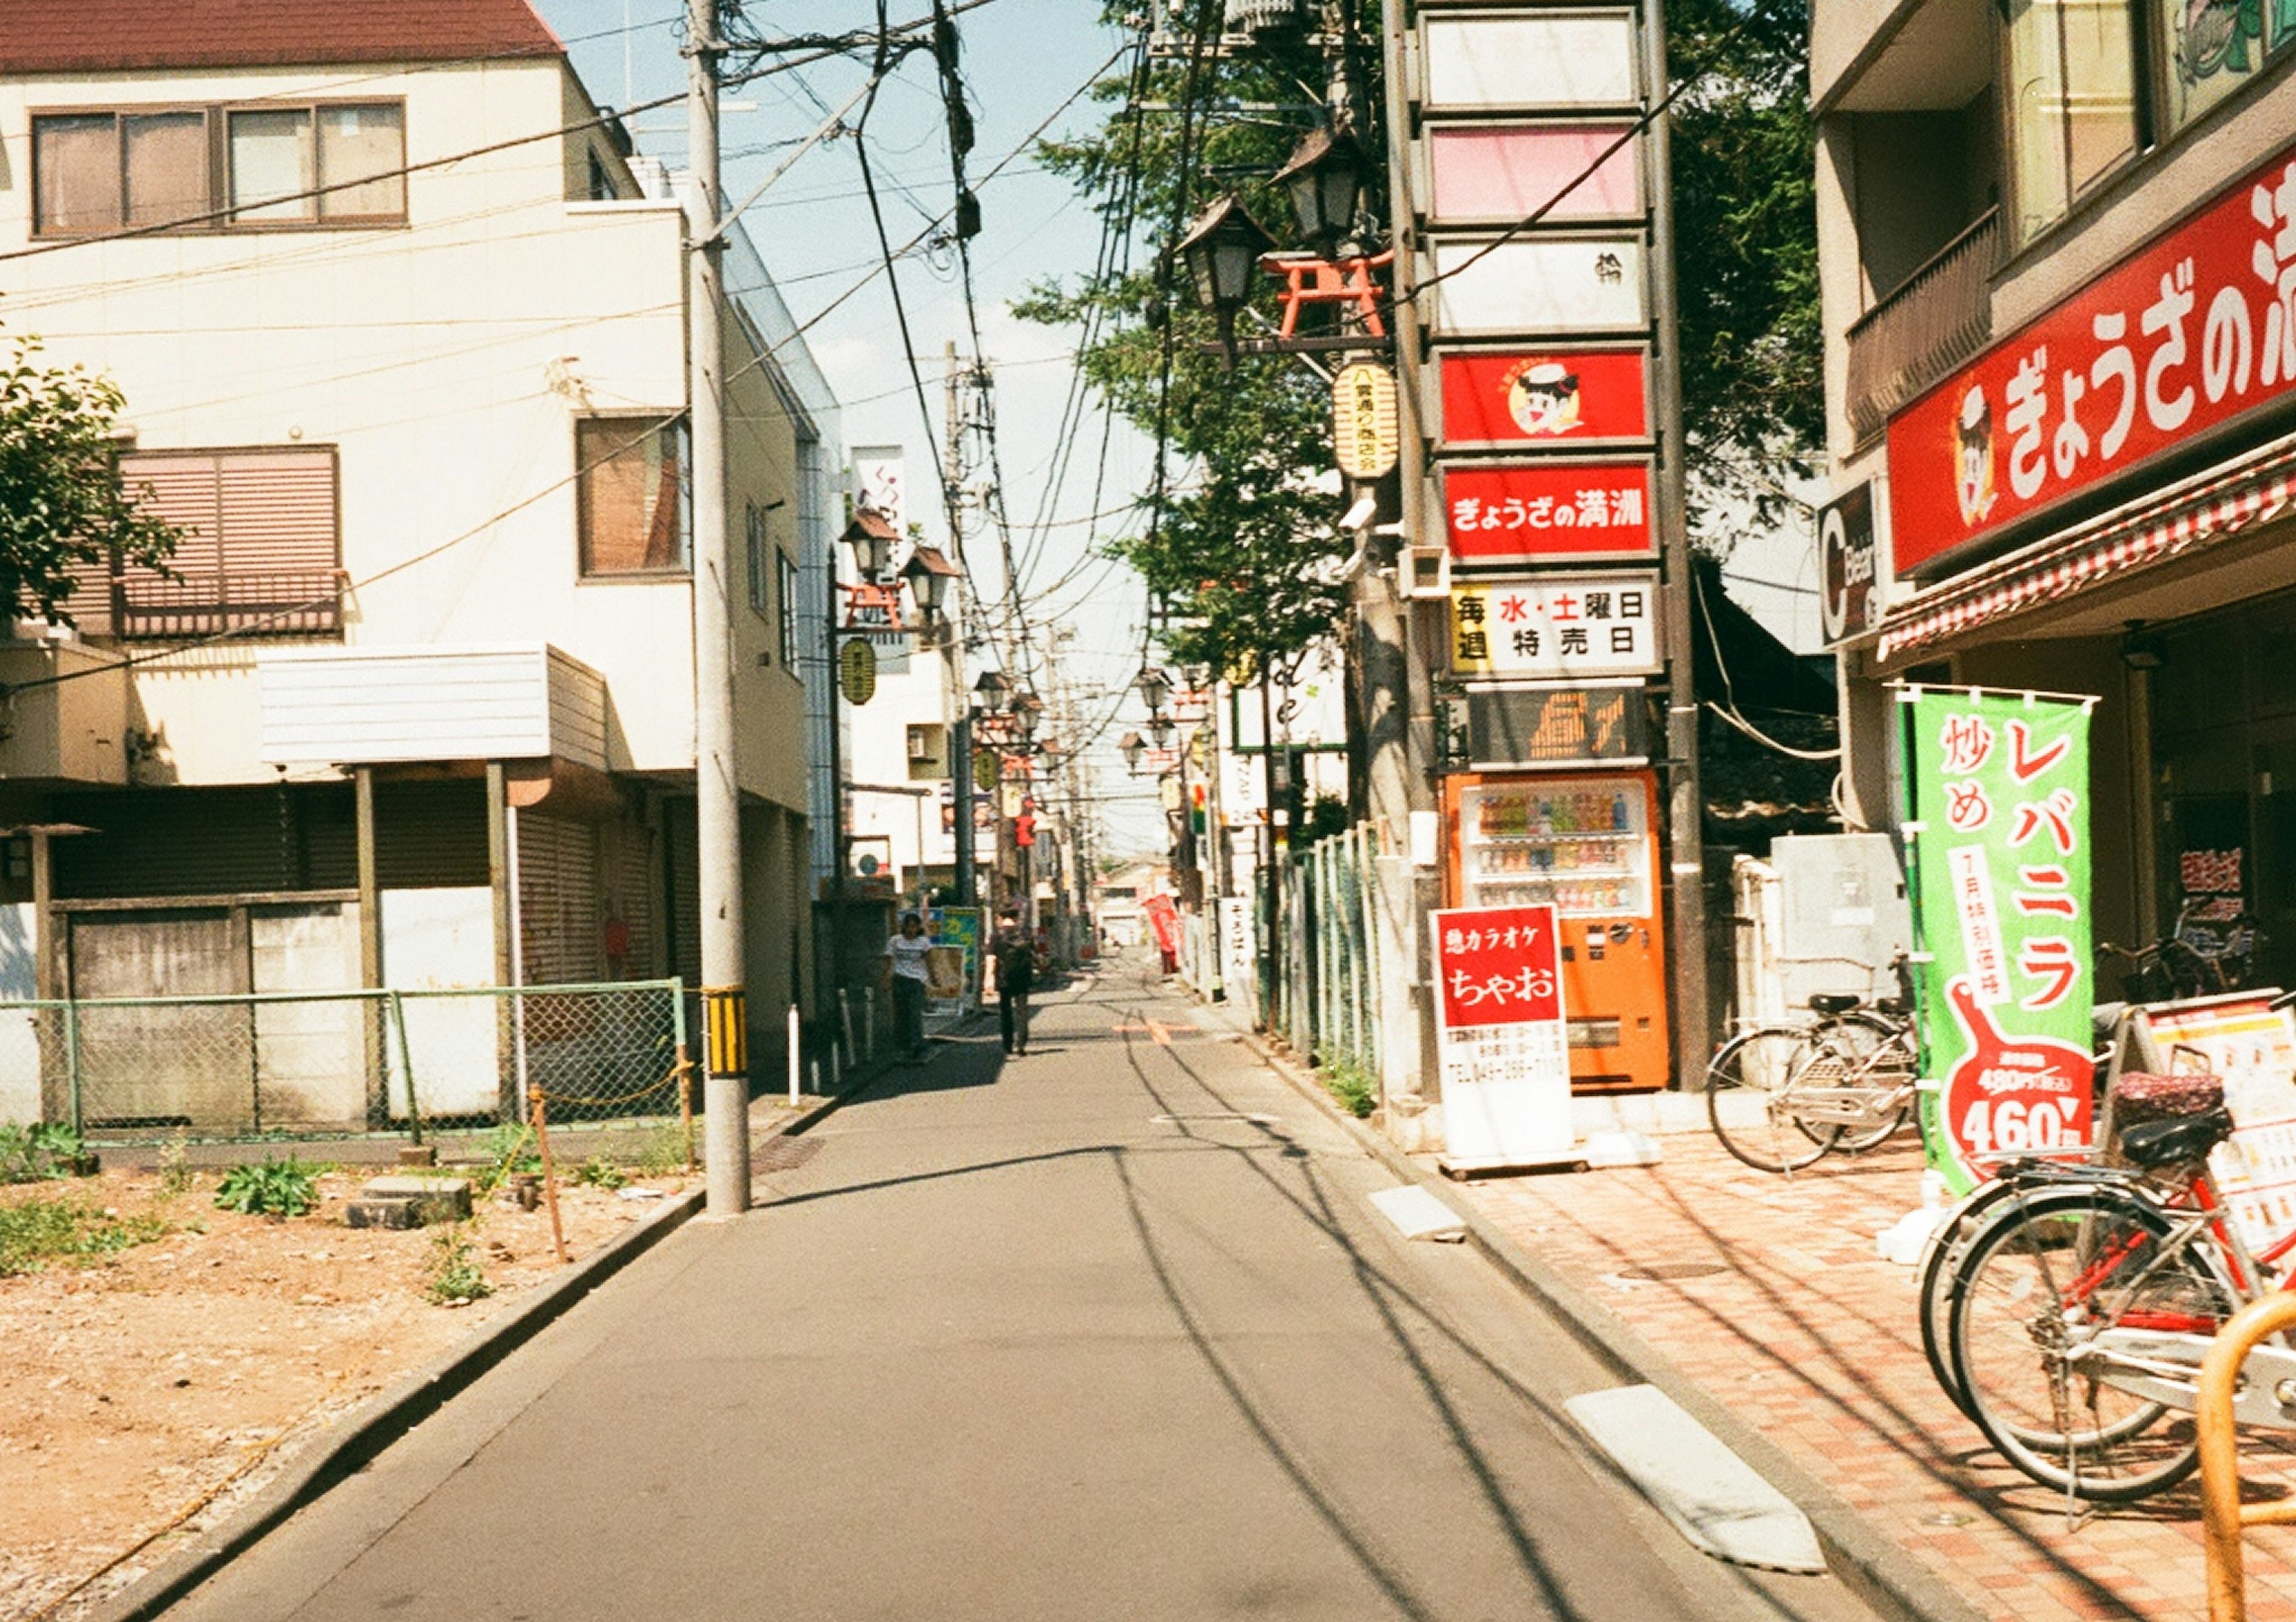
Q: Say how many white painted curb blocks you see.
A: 2